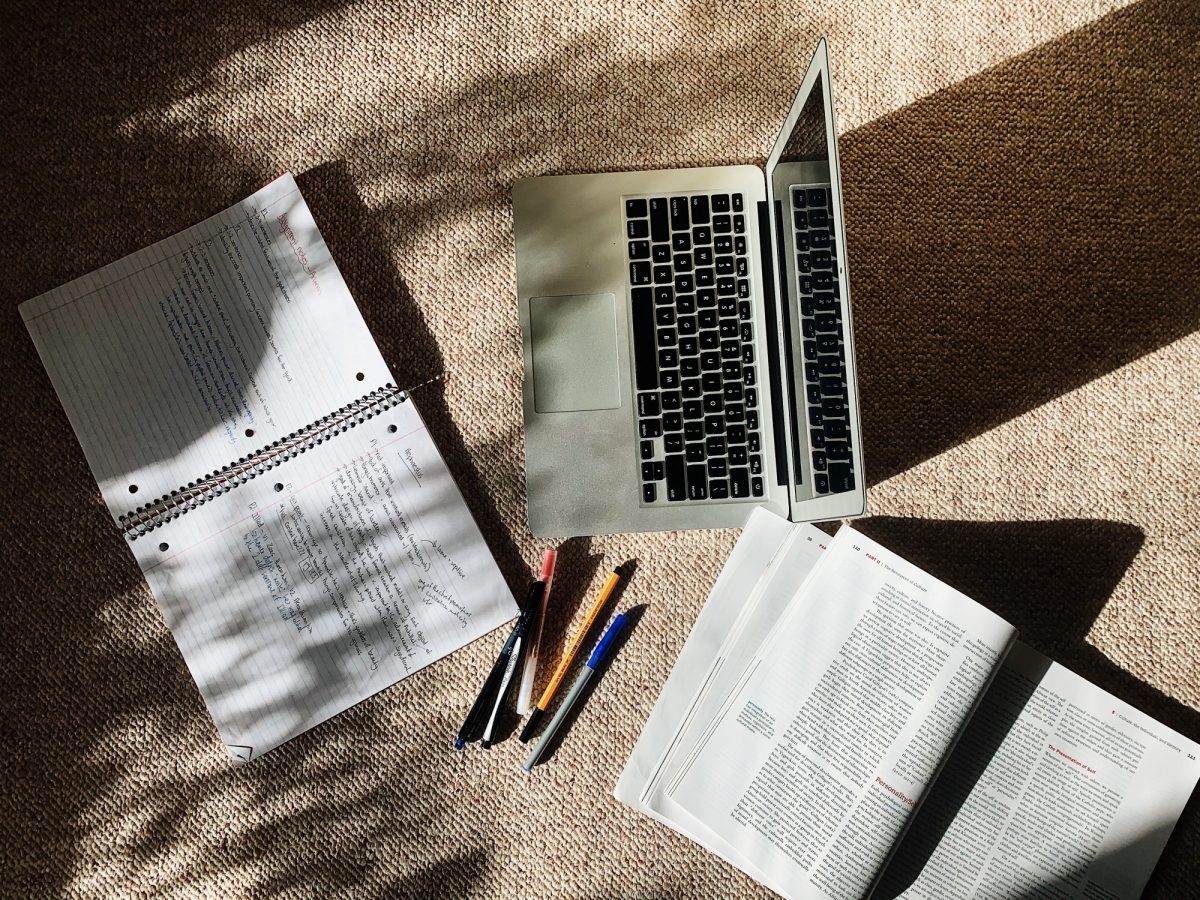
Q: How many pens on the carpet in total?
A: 5